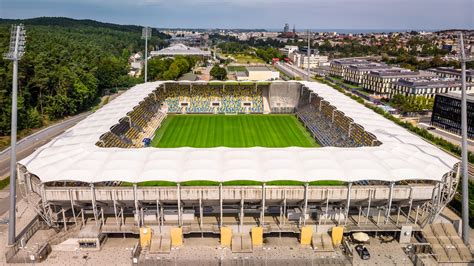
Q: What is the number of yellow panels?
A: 6